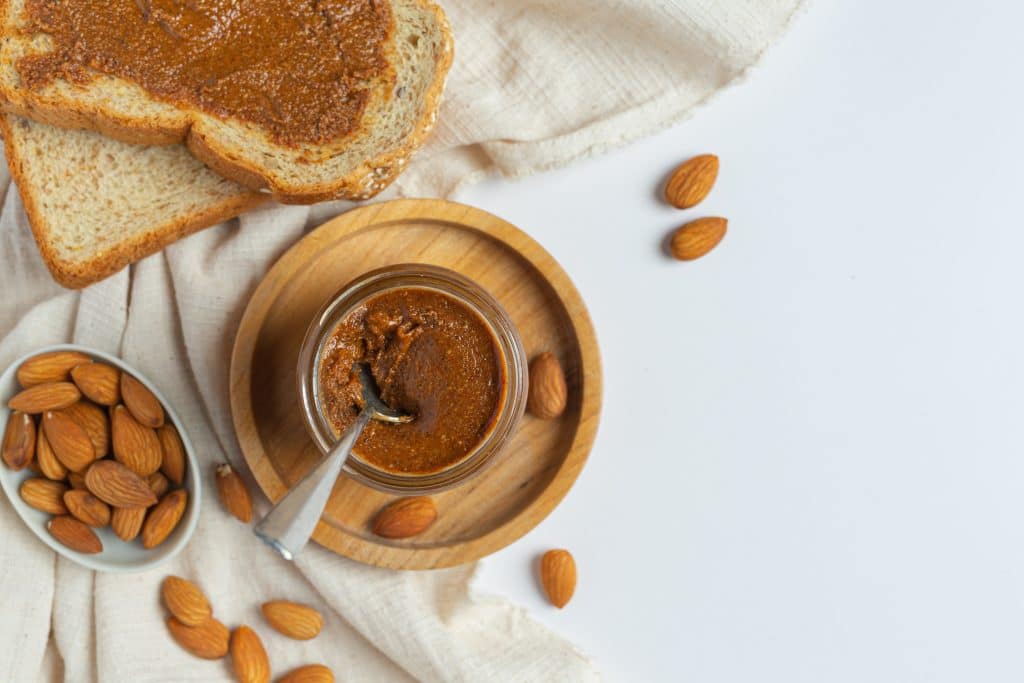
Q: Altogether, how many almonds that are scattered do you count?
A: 11